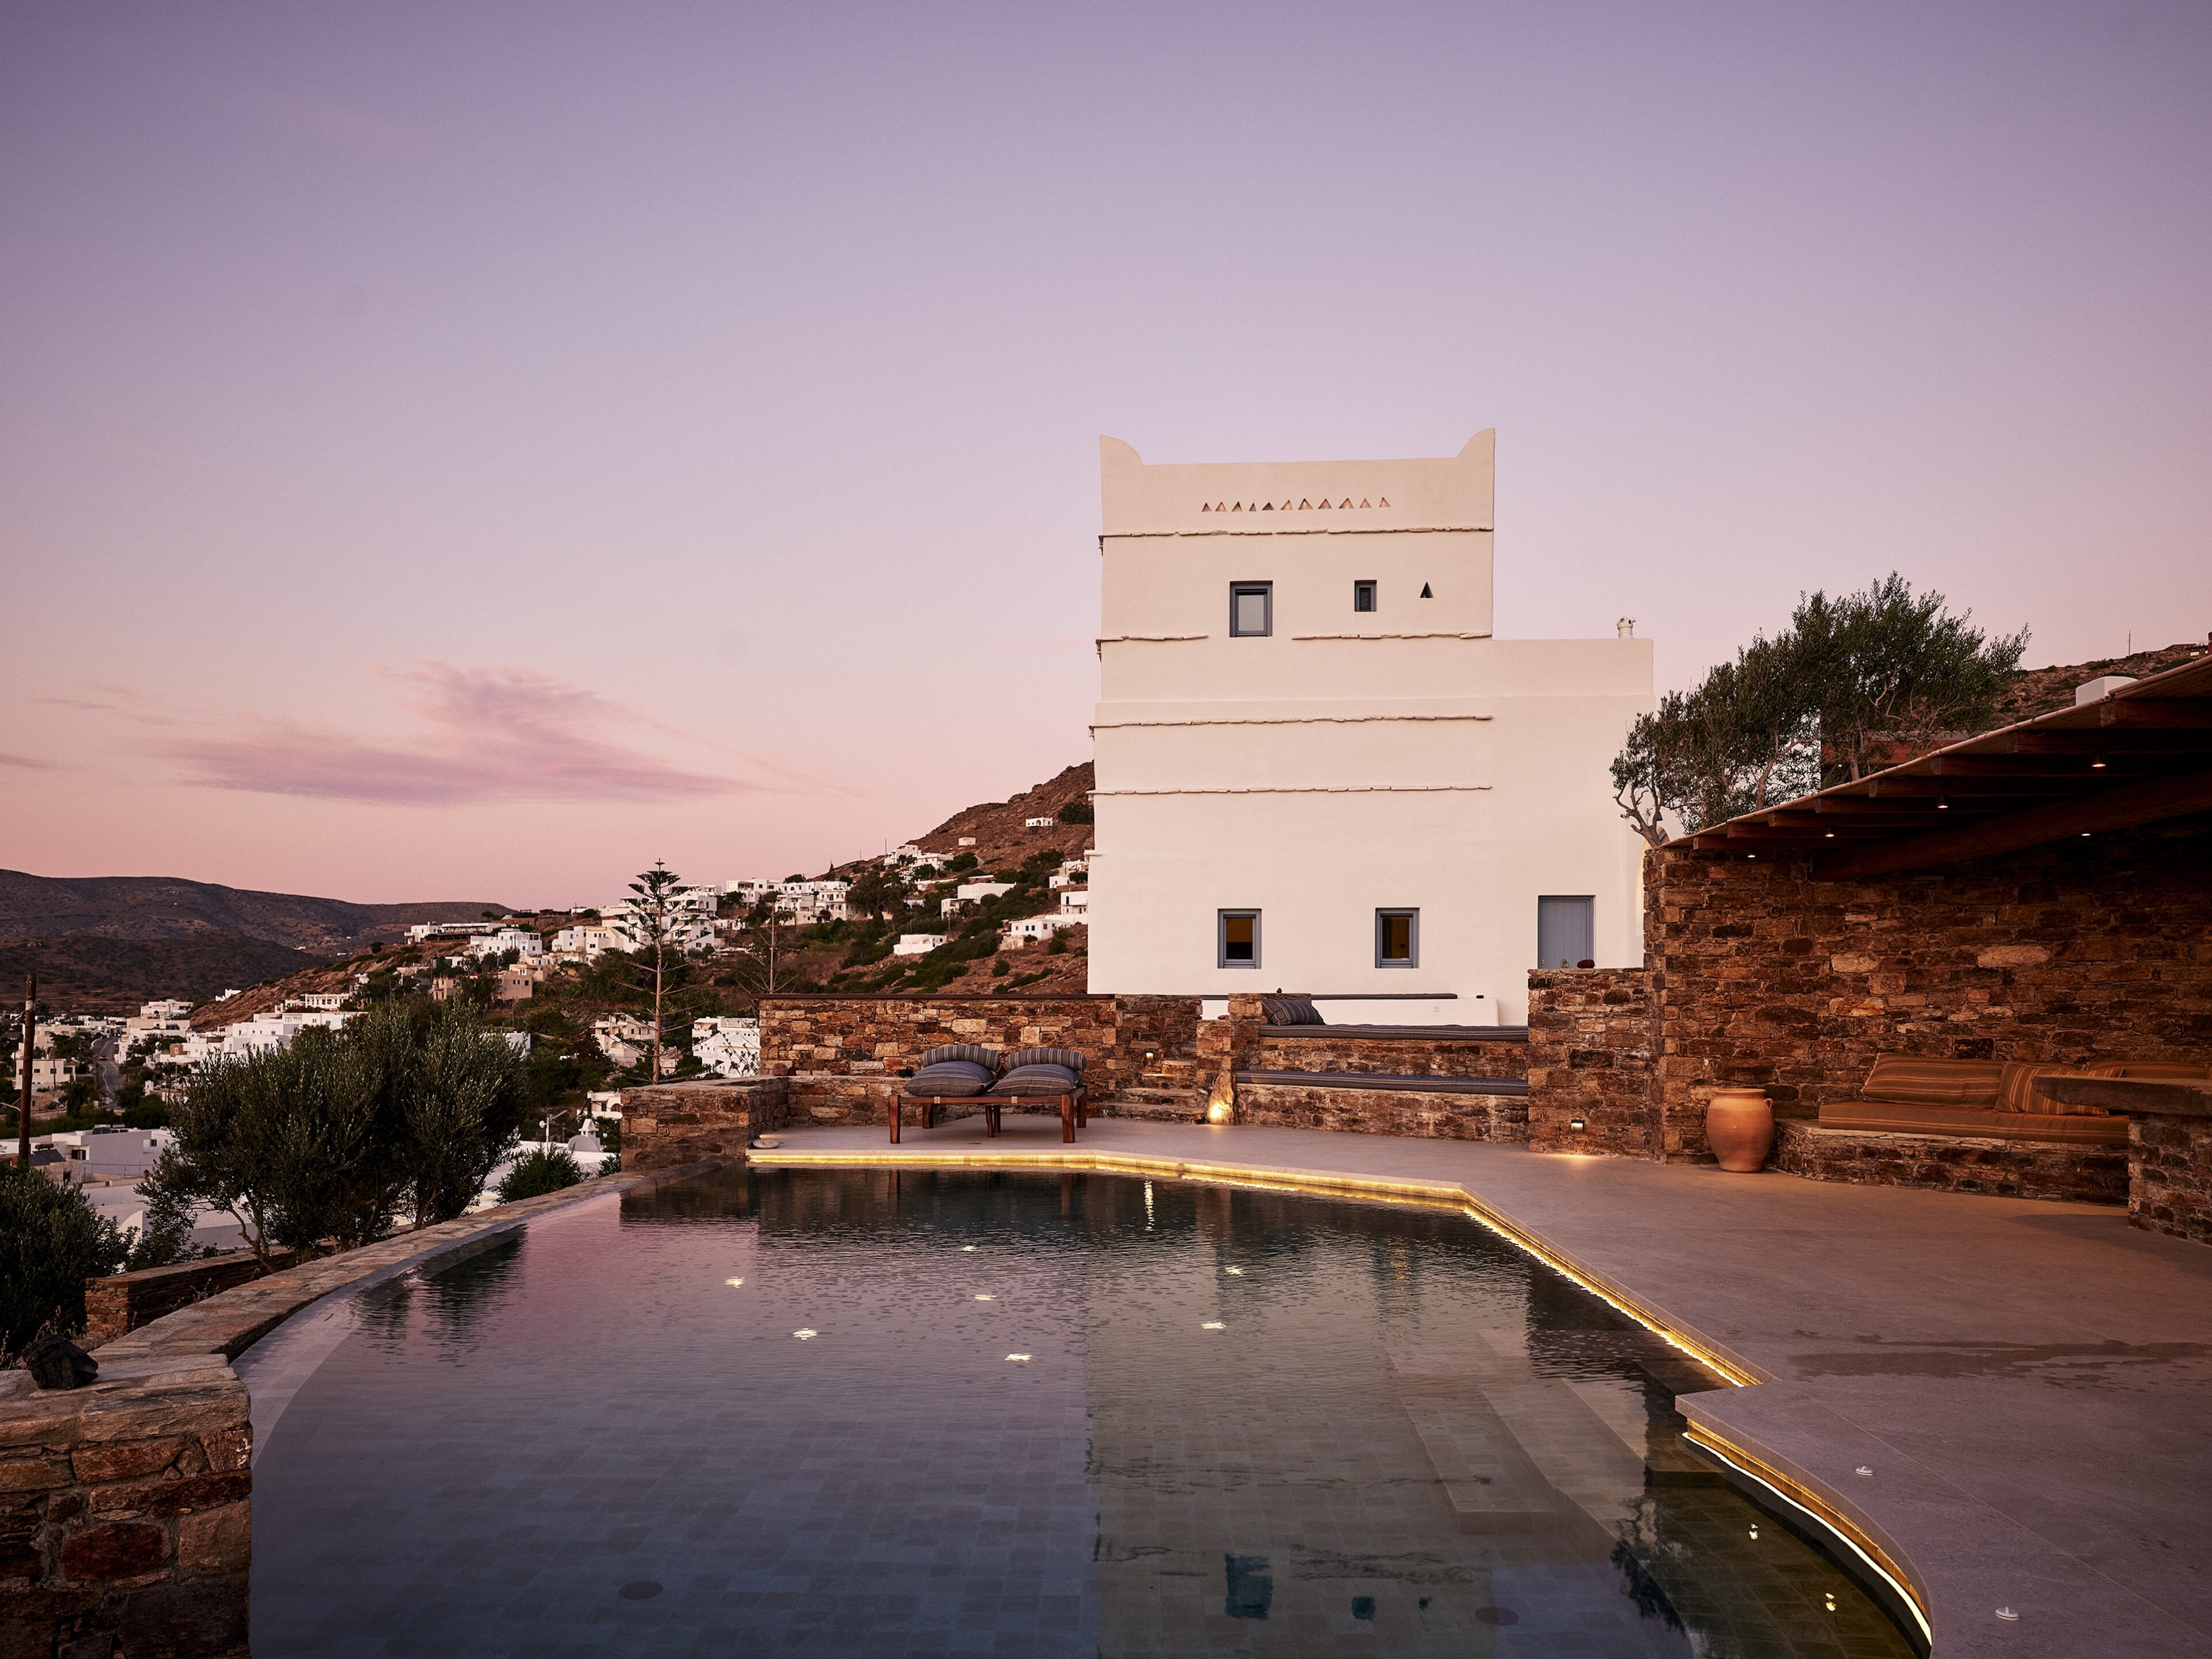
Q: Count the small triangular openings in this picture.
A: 12